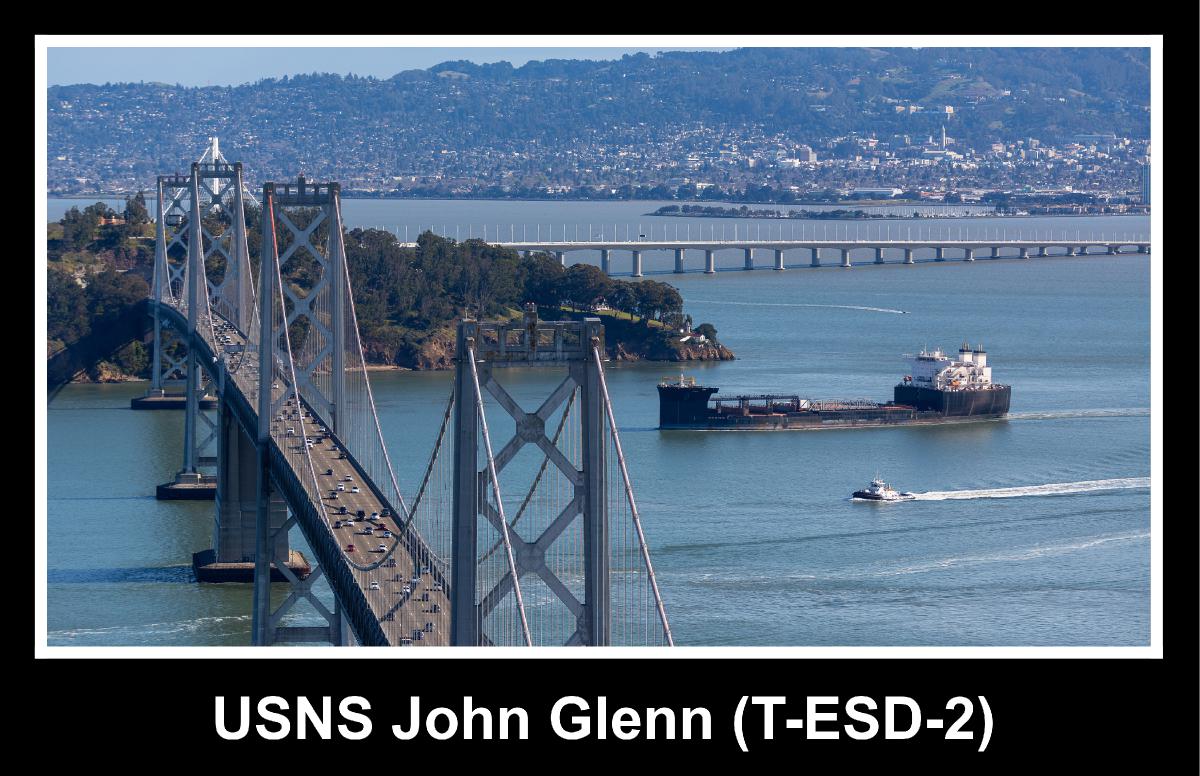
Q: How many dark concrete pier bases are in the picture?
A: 3